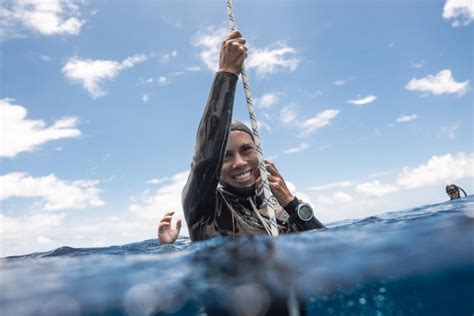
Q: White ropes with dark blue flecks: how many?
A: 1